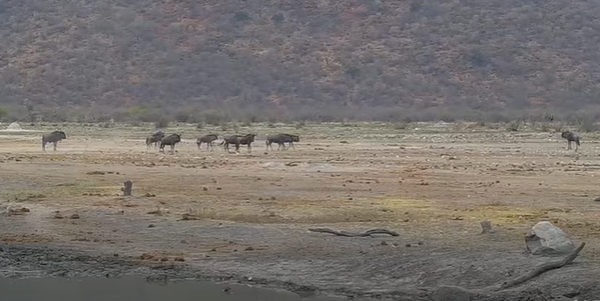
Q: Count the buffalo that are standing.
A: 9